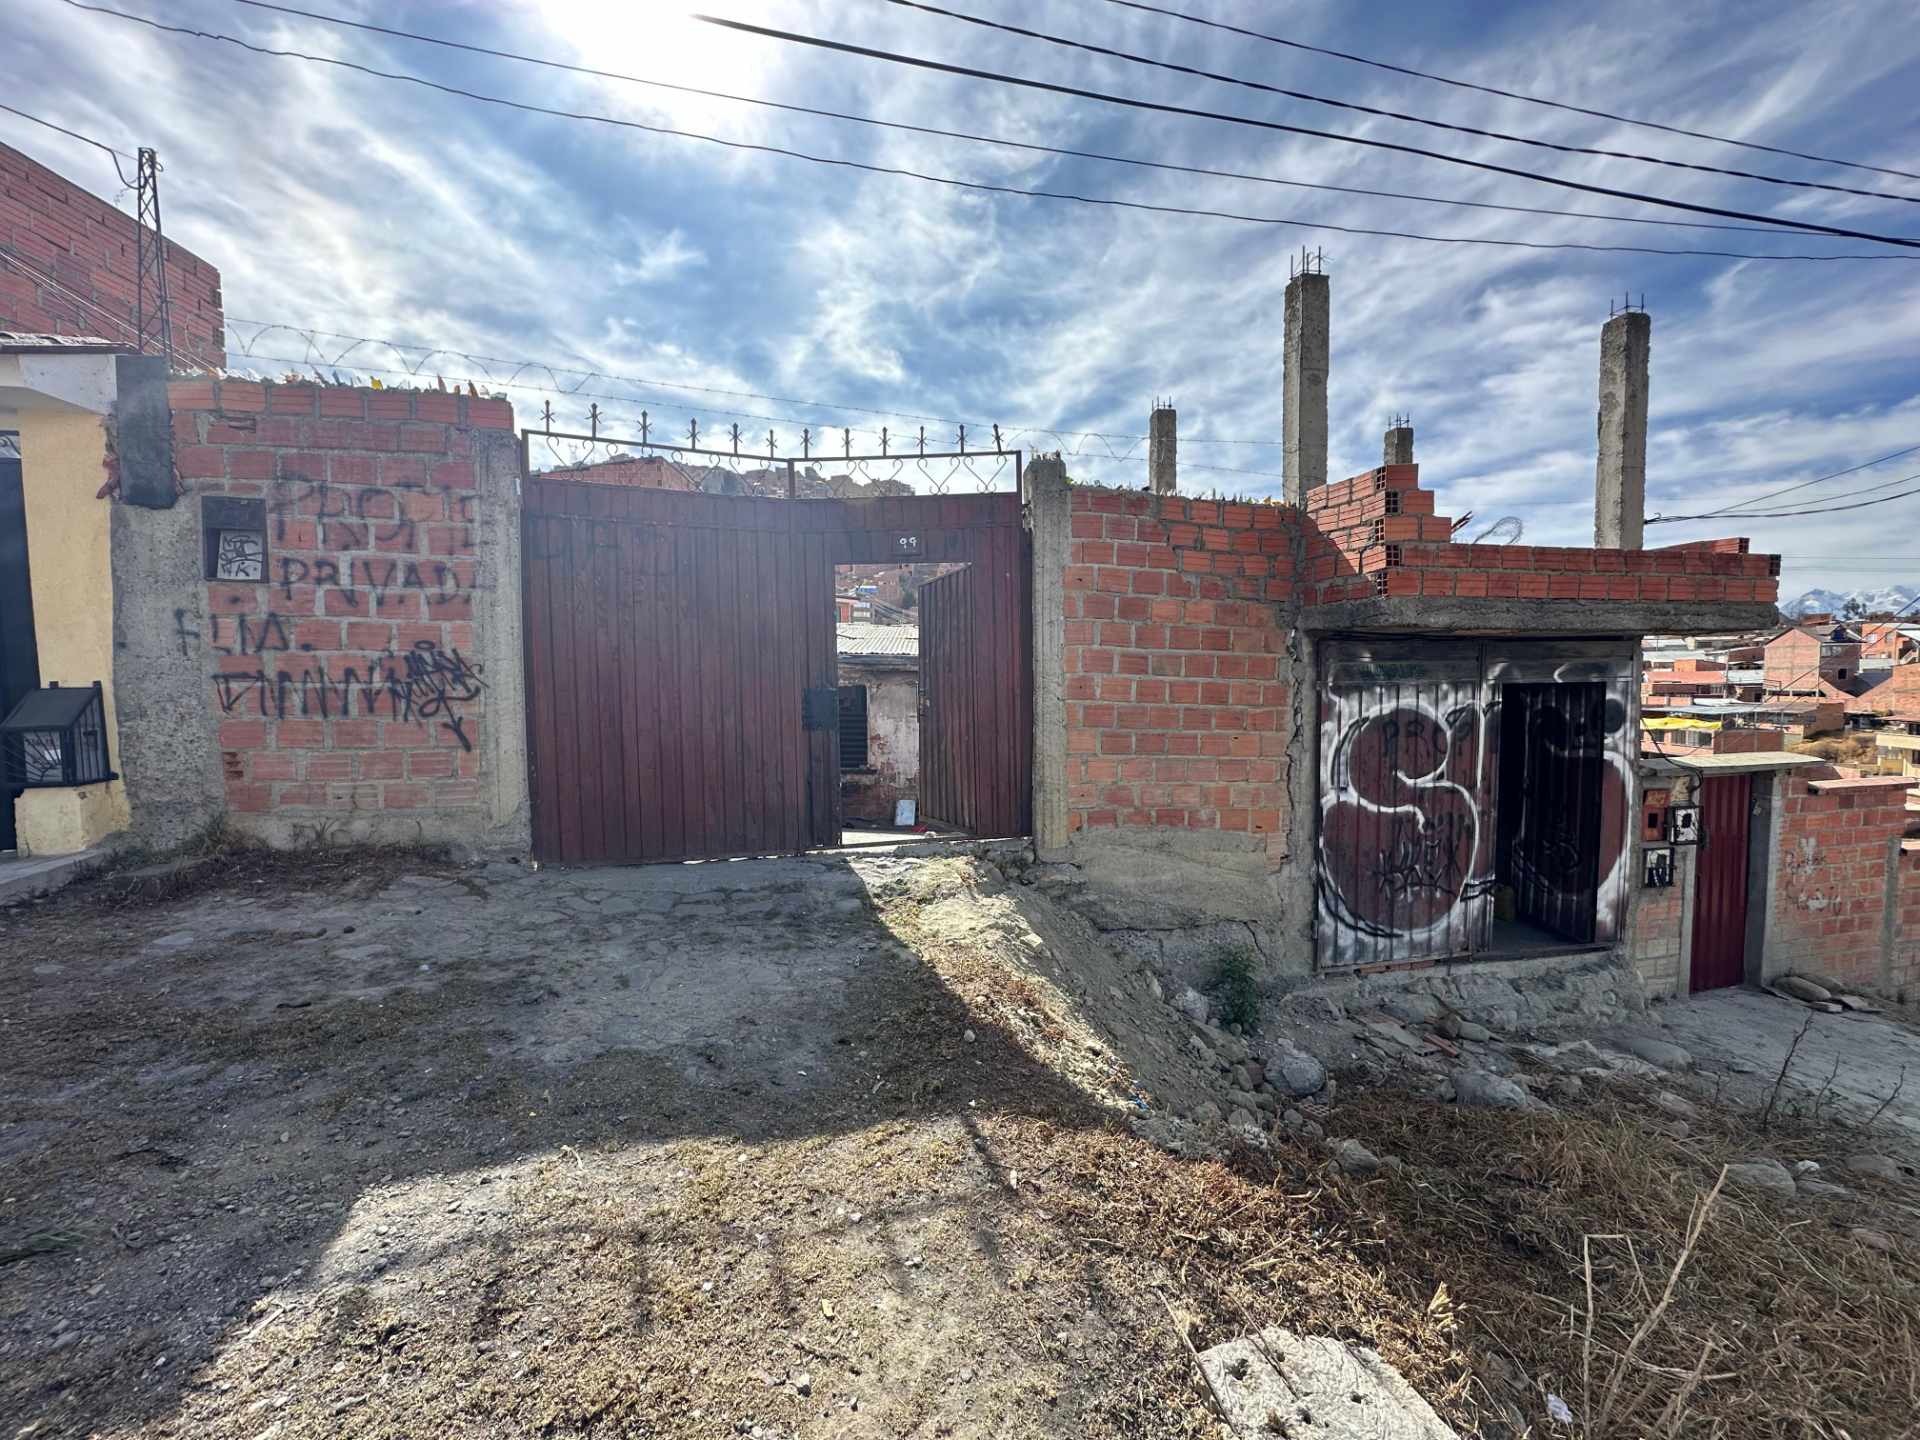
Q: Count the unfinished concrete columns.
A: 4